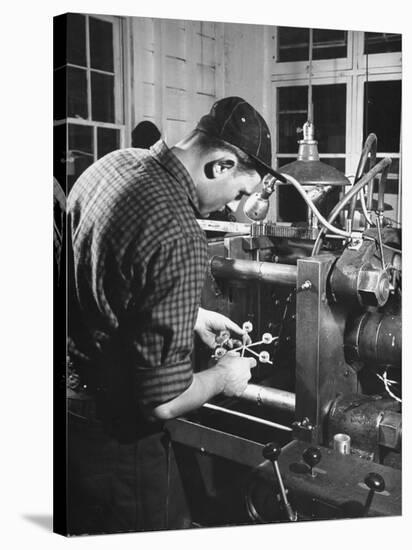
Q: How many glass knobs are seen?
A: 3